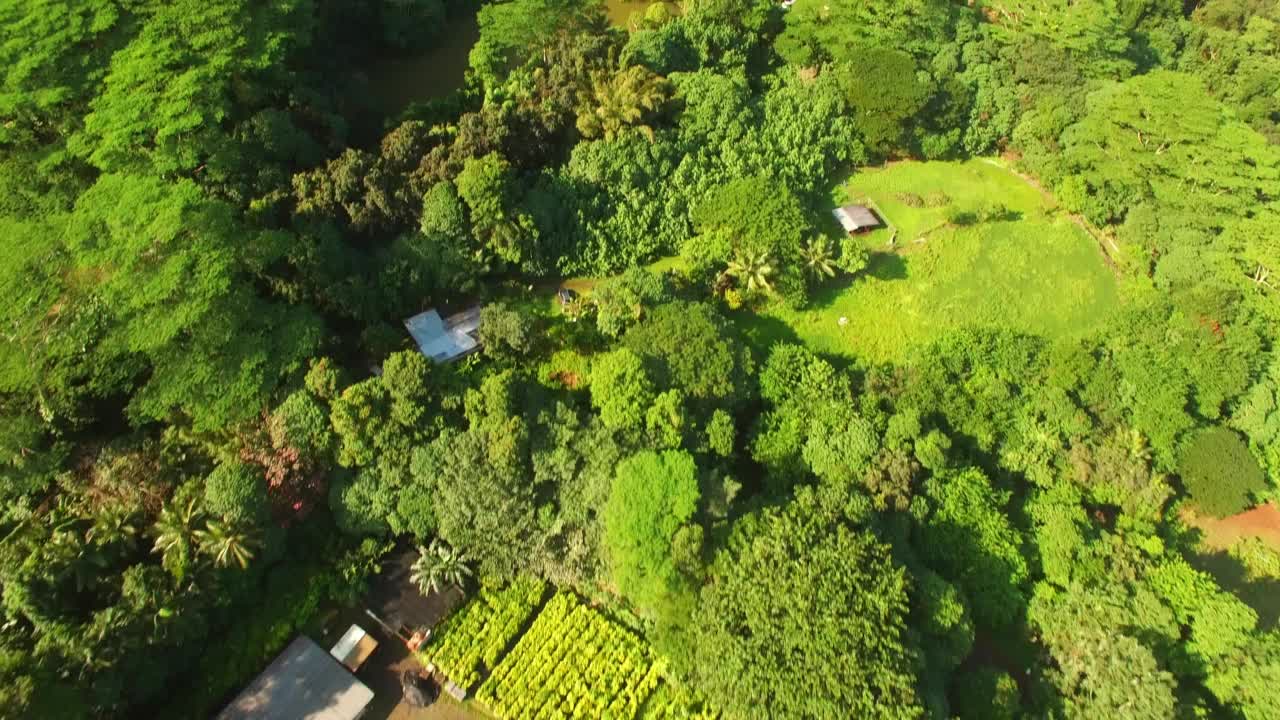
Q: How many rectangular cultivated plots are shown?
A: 2